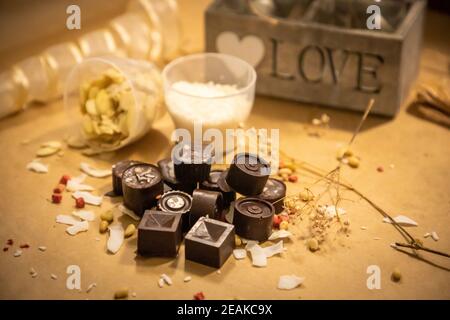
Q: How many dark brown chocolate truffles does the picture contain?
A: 12